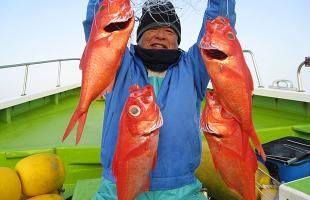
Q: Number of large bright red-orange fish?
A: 4